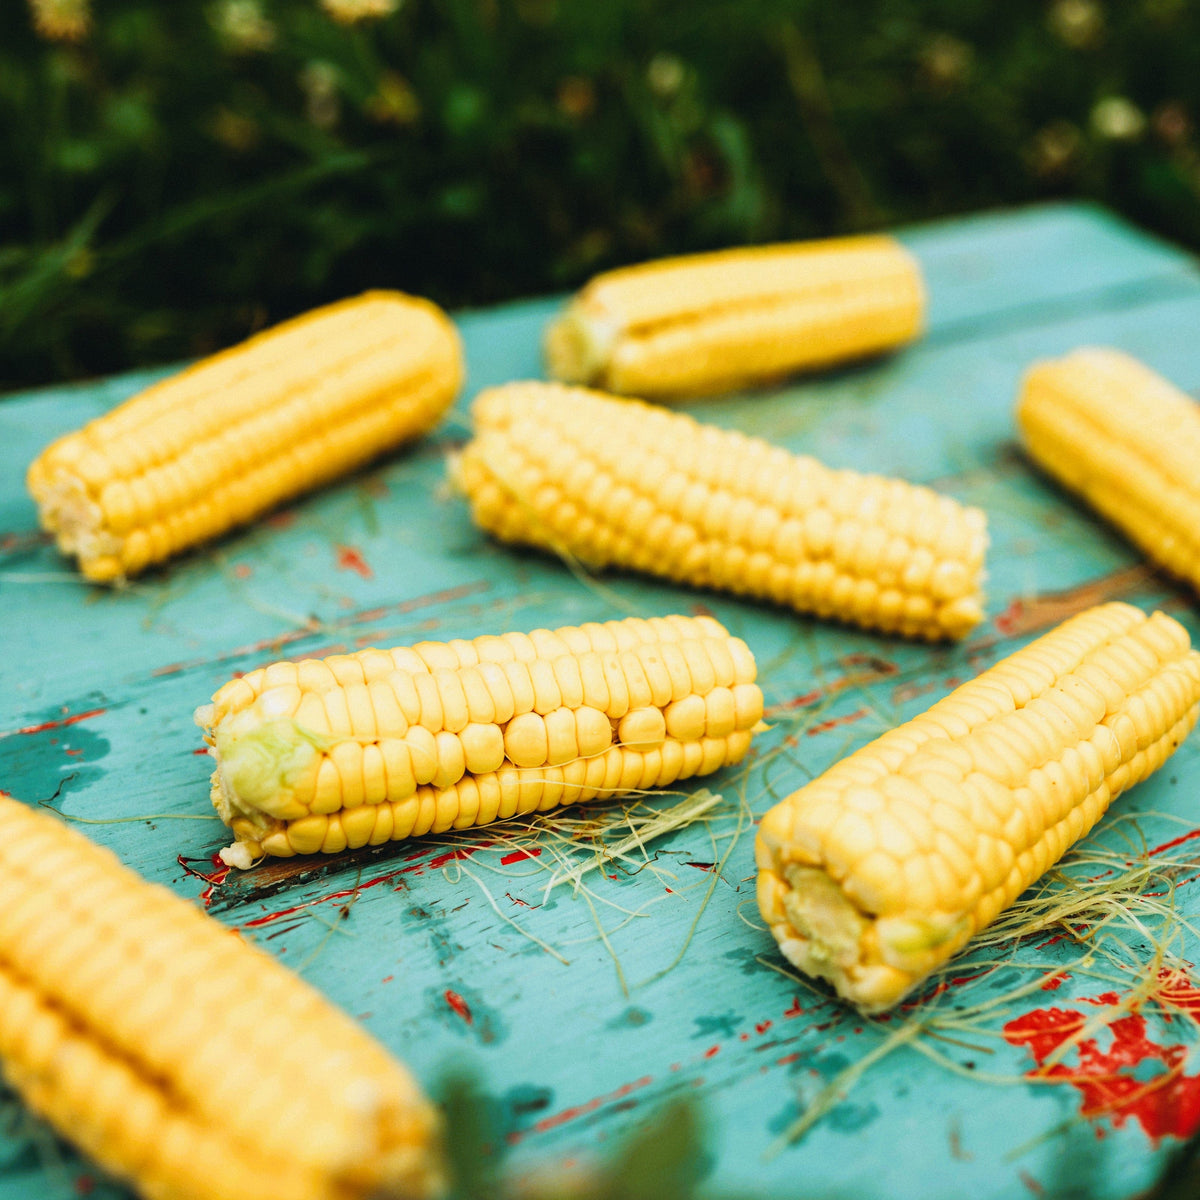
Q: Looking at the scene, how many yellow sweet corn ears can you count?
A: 7